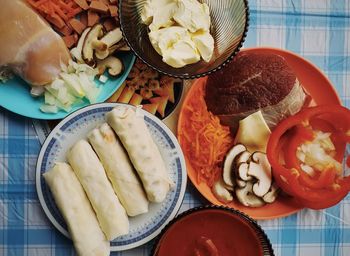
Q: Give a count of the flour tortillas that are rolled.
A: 4